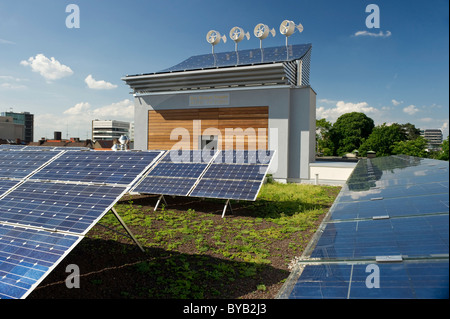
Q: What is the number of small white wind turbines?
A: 4